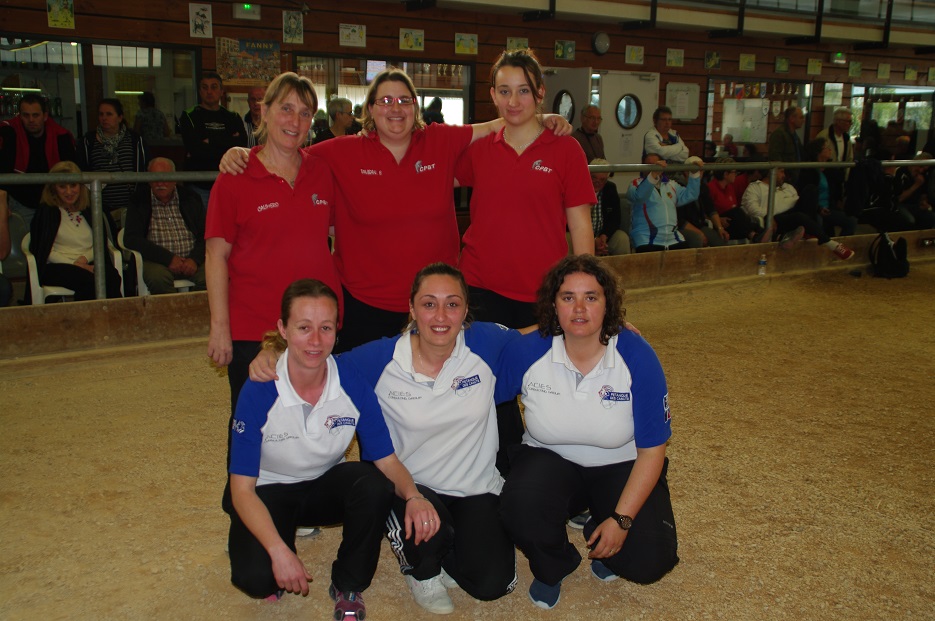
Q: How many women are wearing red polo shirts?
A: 3